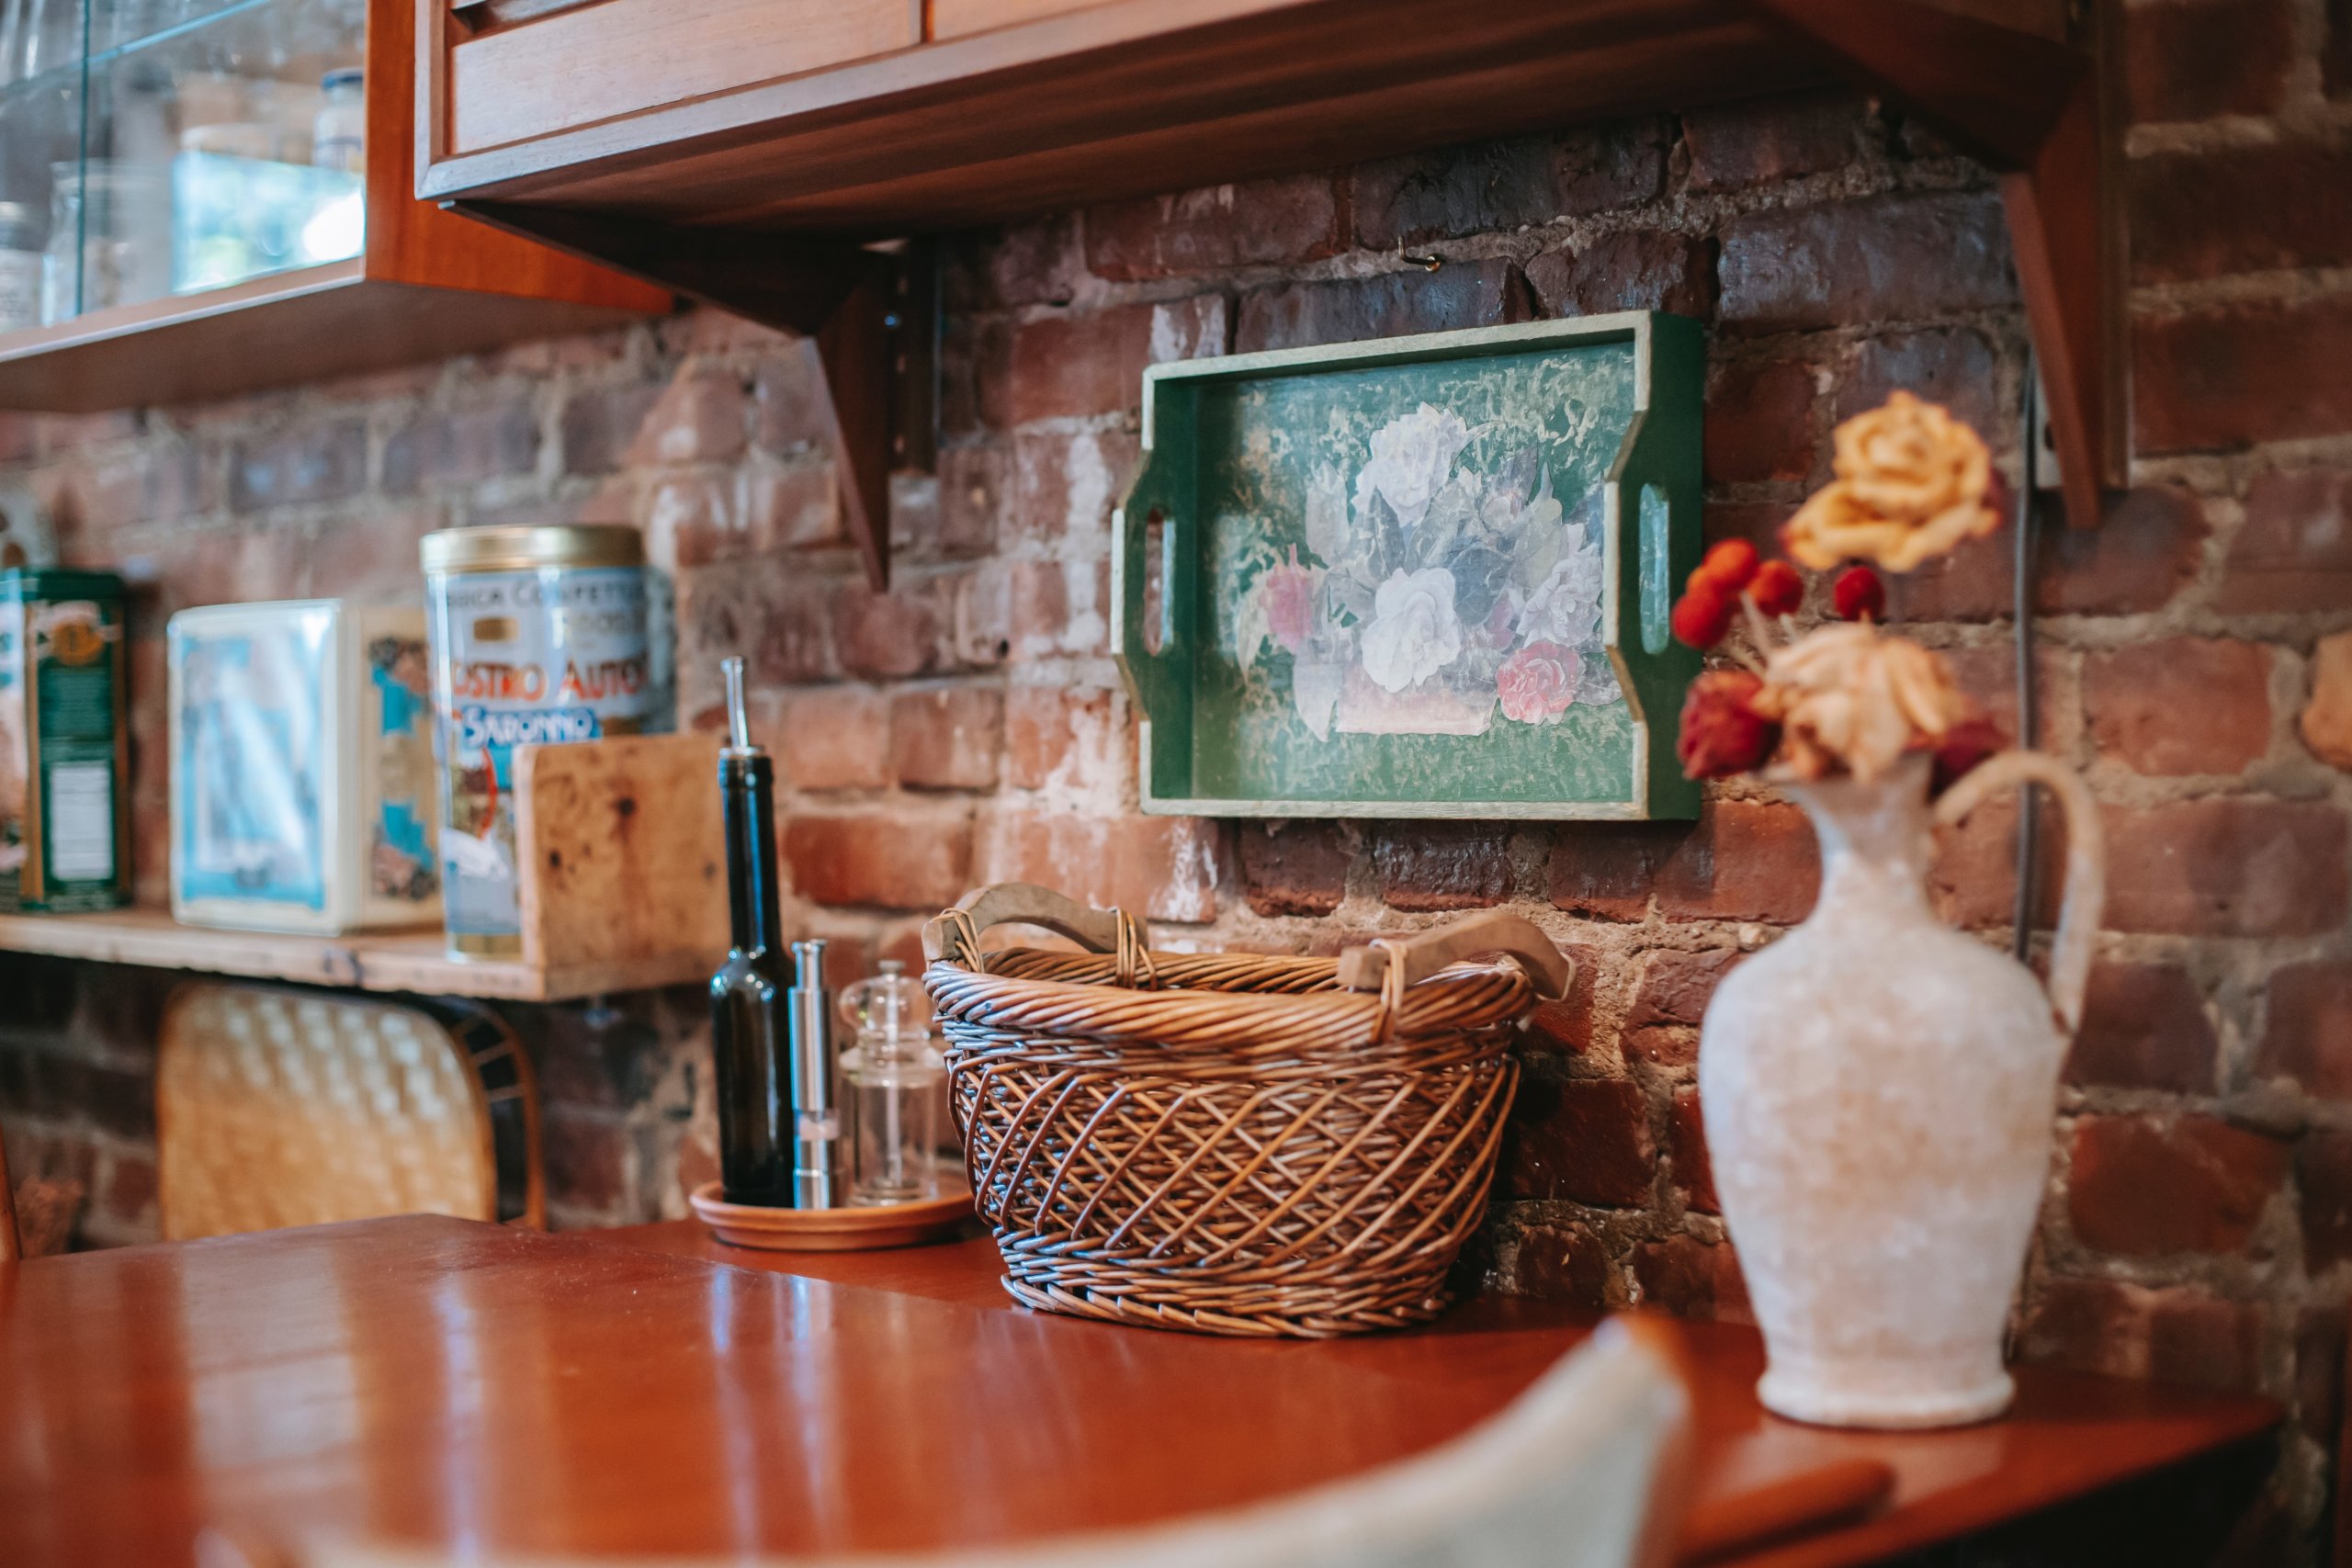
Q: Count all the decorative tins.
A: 3